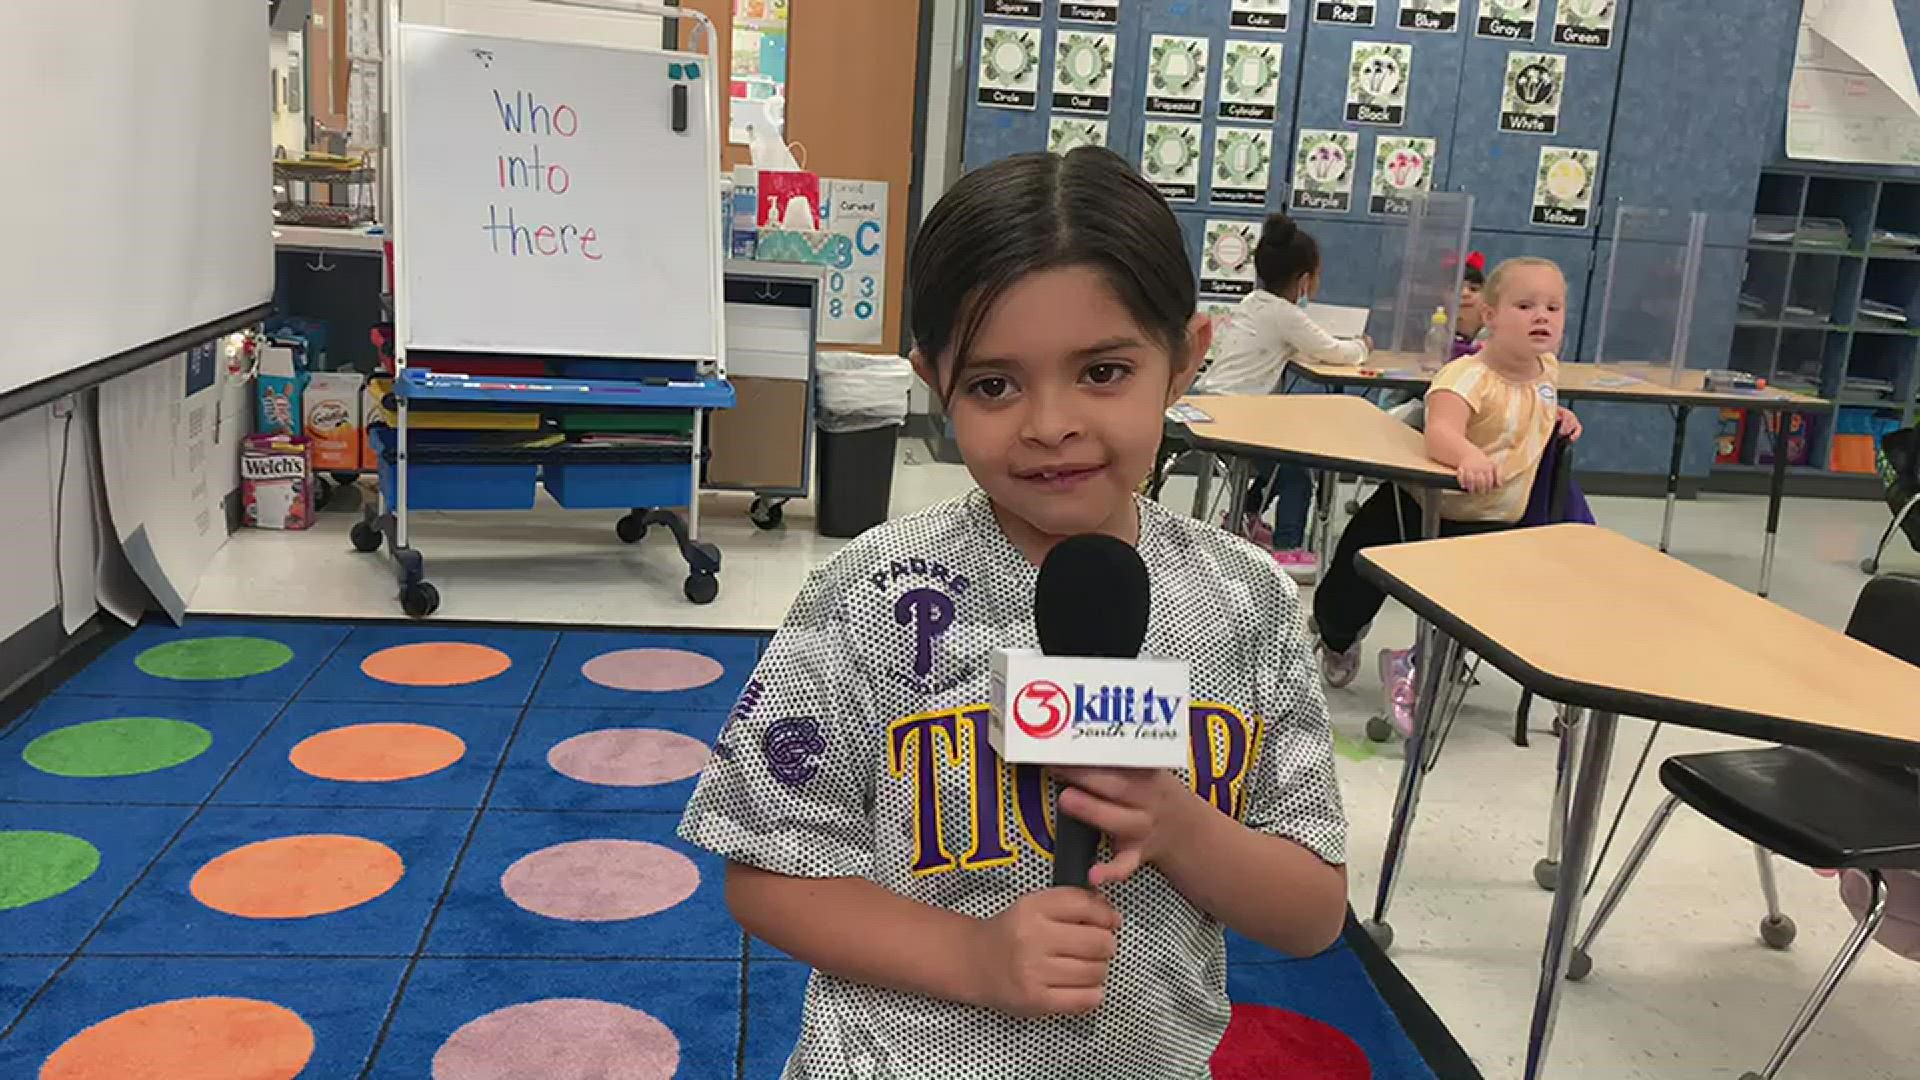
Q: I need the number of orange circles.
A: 4